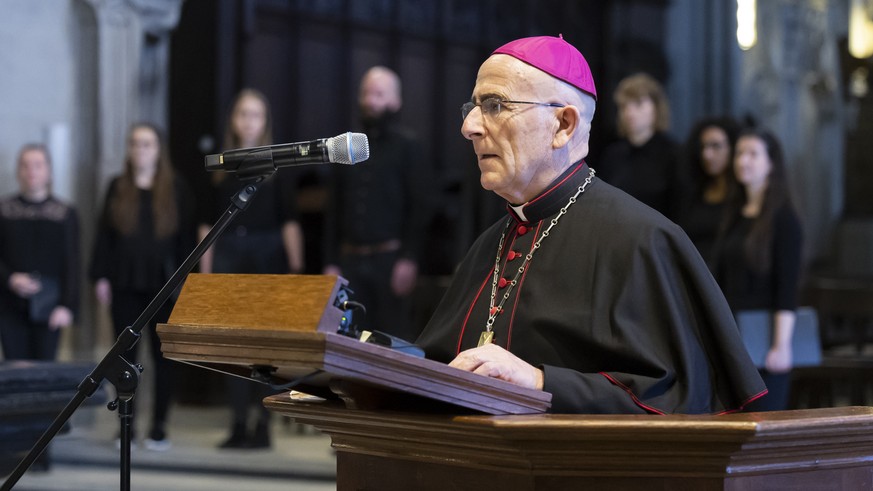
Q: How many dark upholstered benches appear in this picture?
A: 1